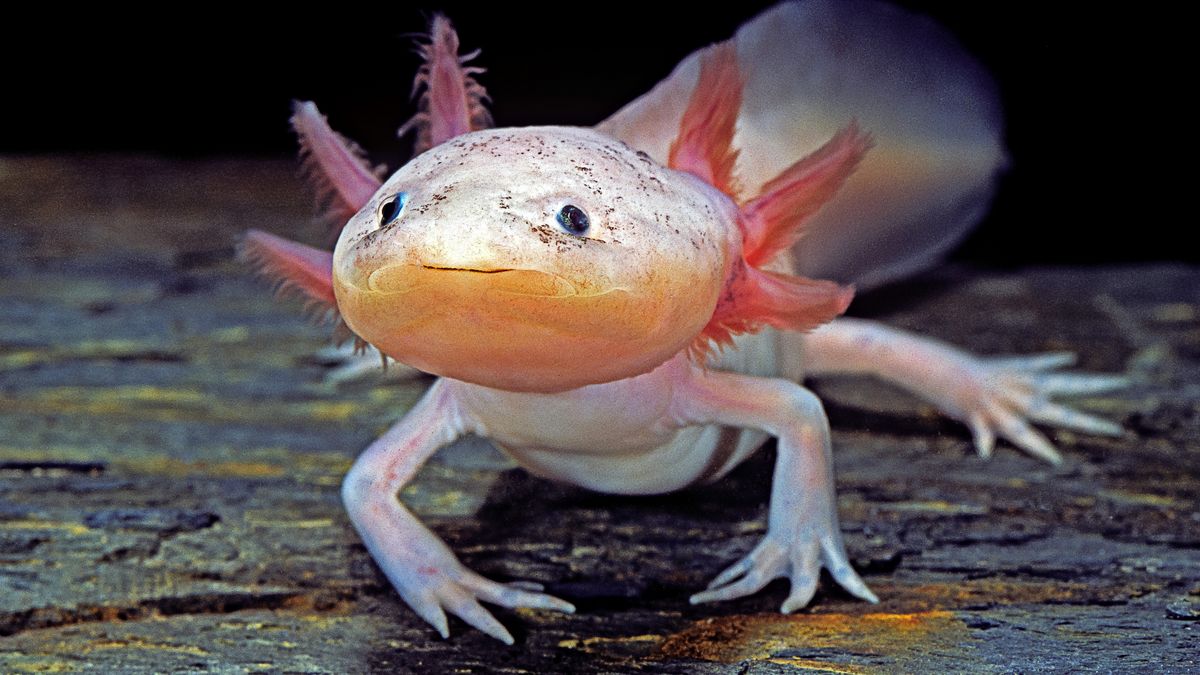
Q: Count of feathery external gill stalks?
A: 6